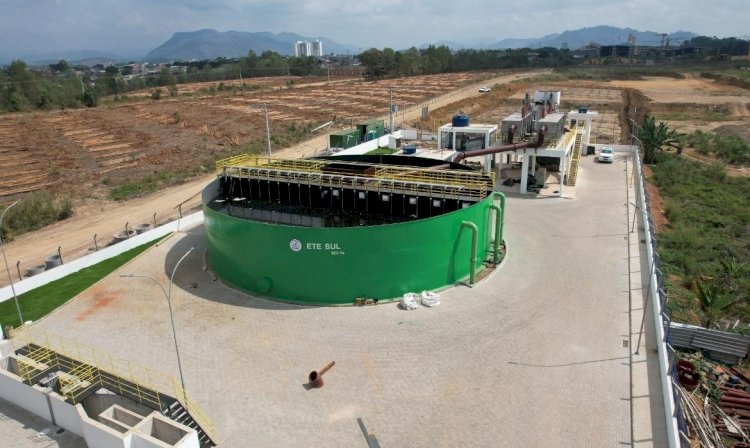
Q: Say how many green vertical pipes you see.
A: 3